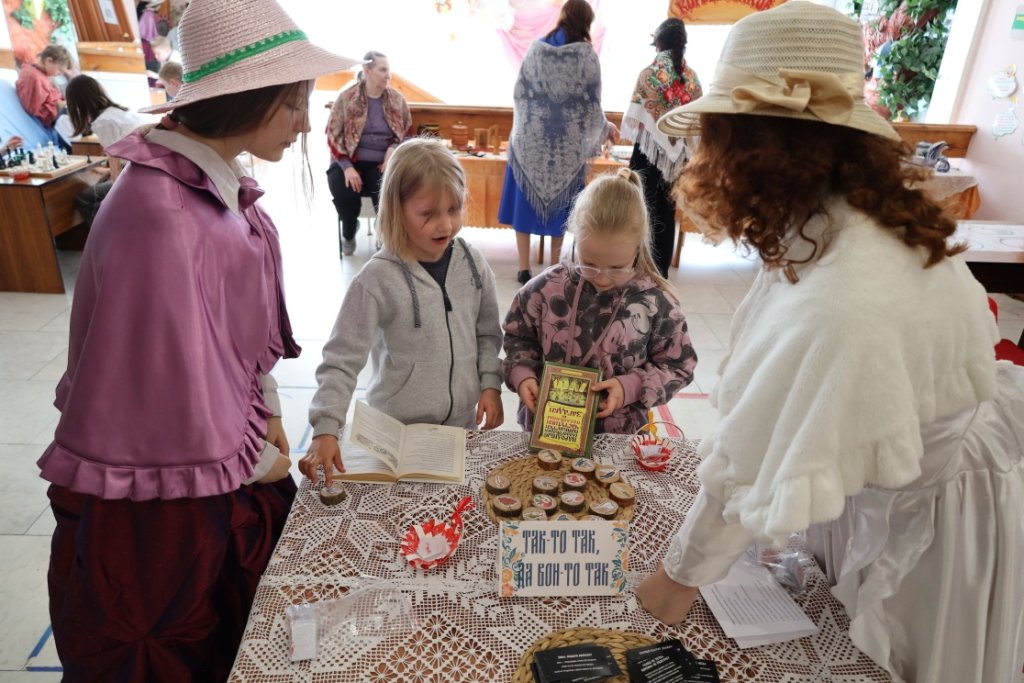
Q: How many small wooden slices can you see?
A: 15